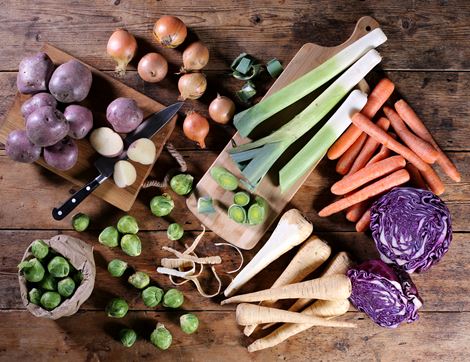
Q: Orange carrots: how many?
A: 12